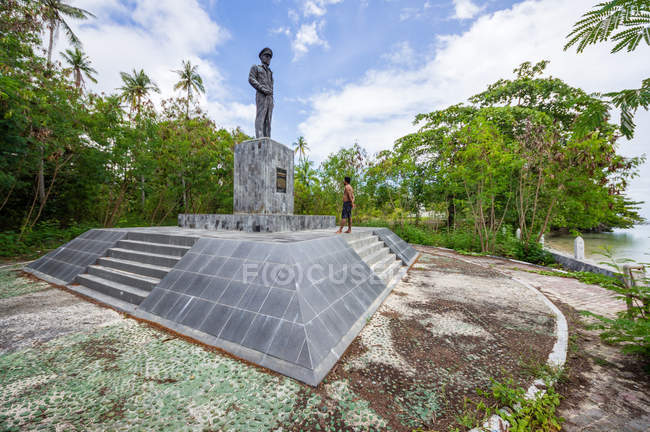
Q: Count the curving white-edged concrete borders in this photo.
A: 1